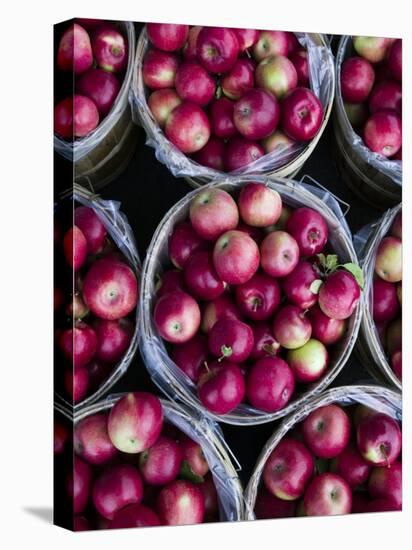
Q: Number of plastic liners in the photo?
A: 8